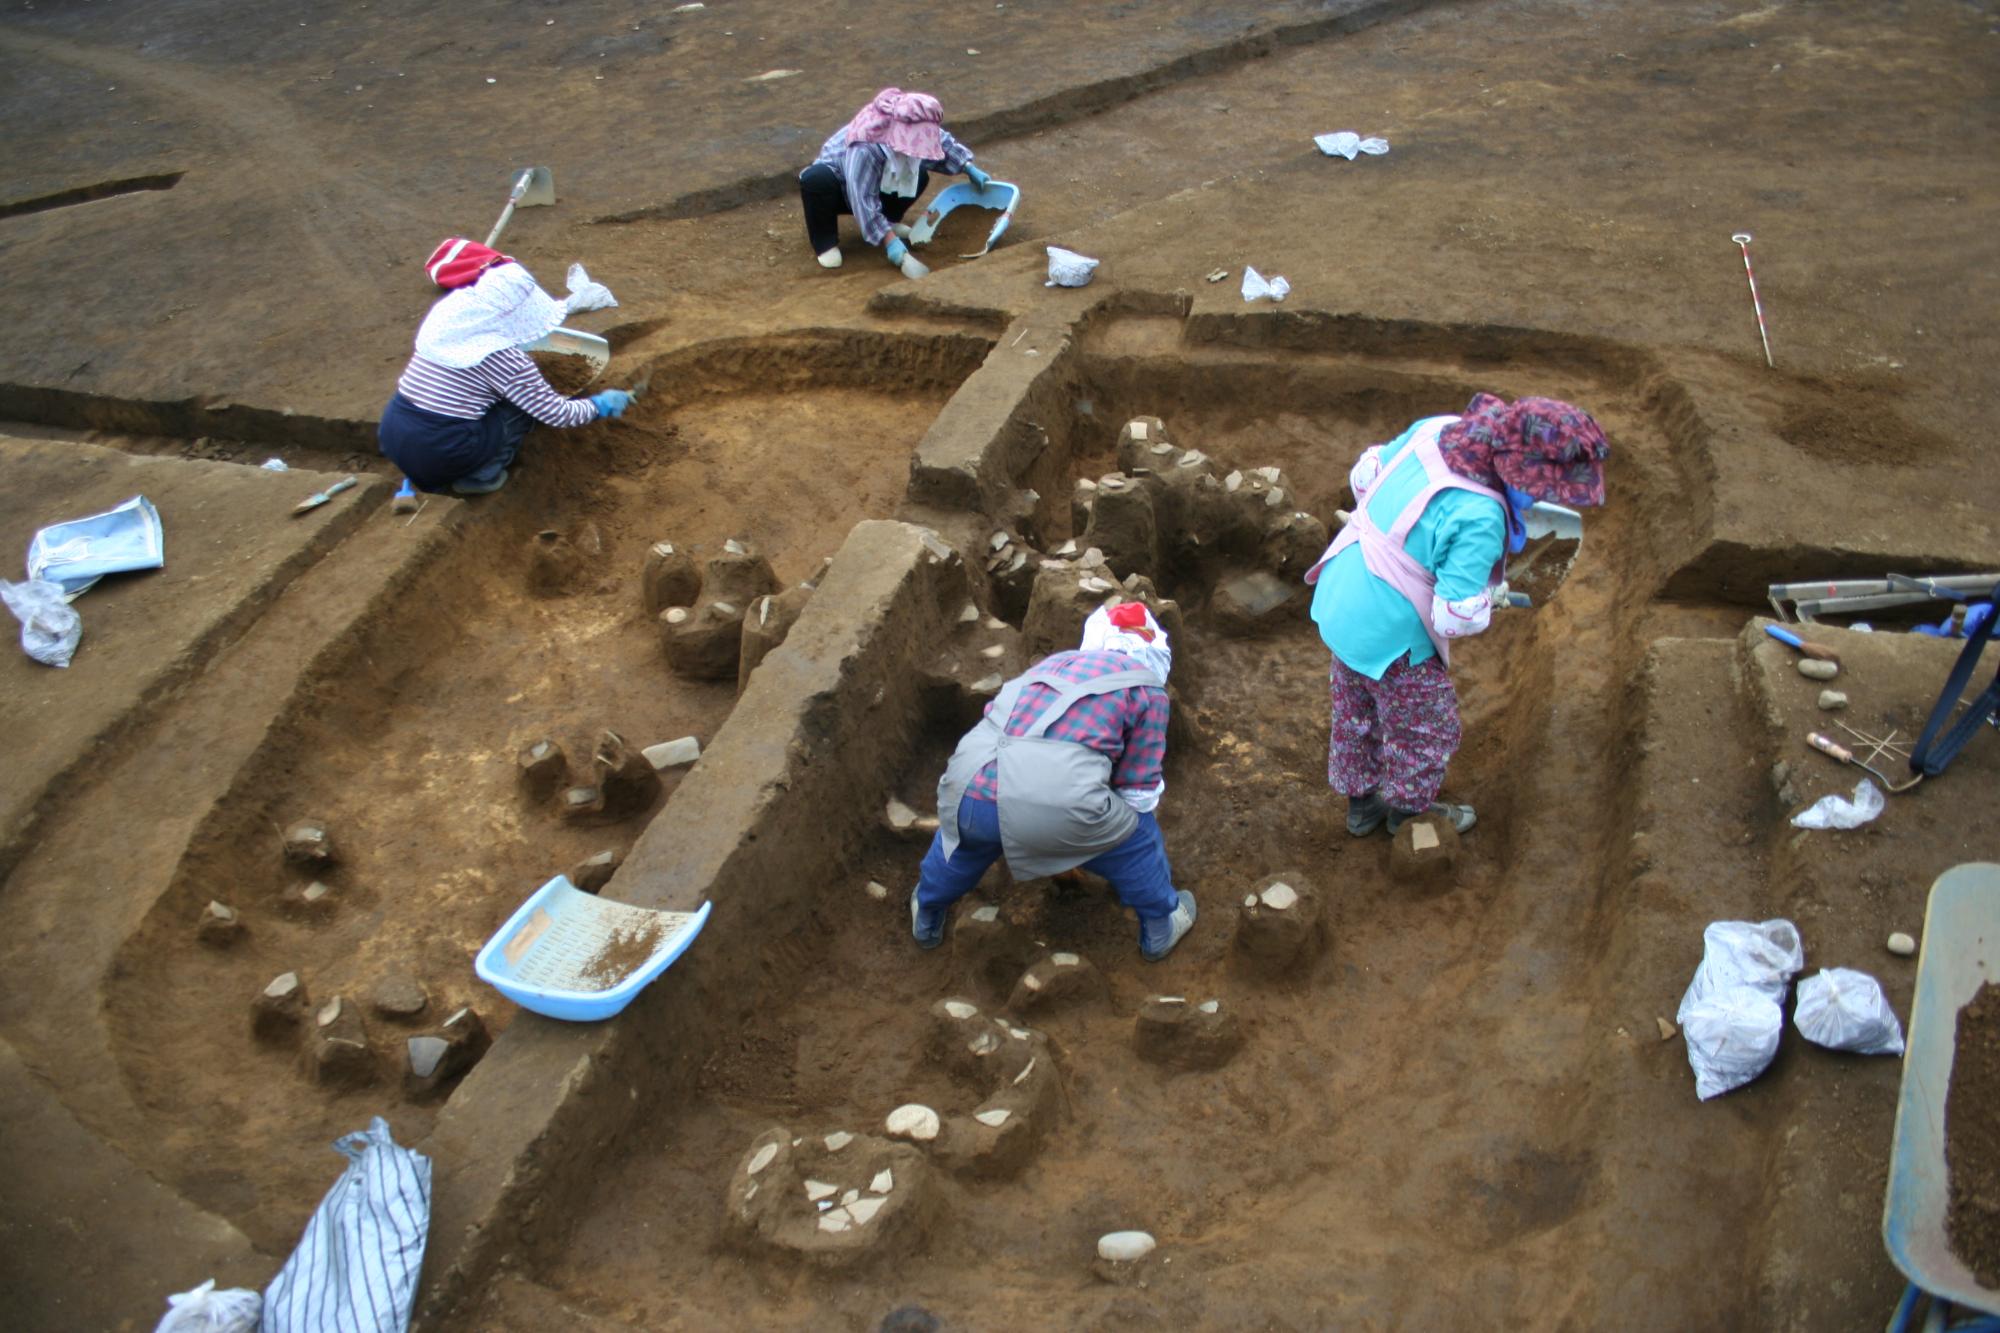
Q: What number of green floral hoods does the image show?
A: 0